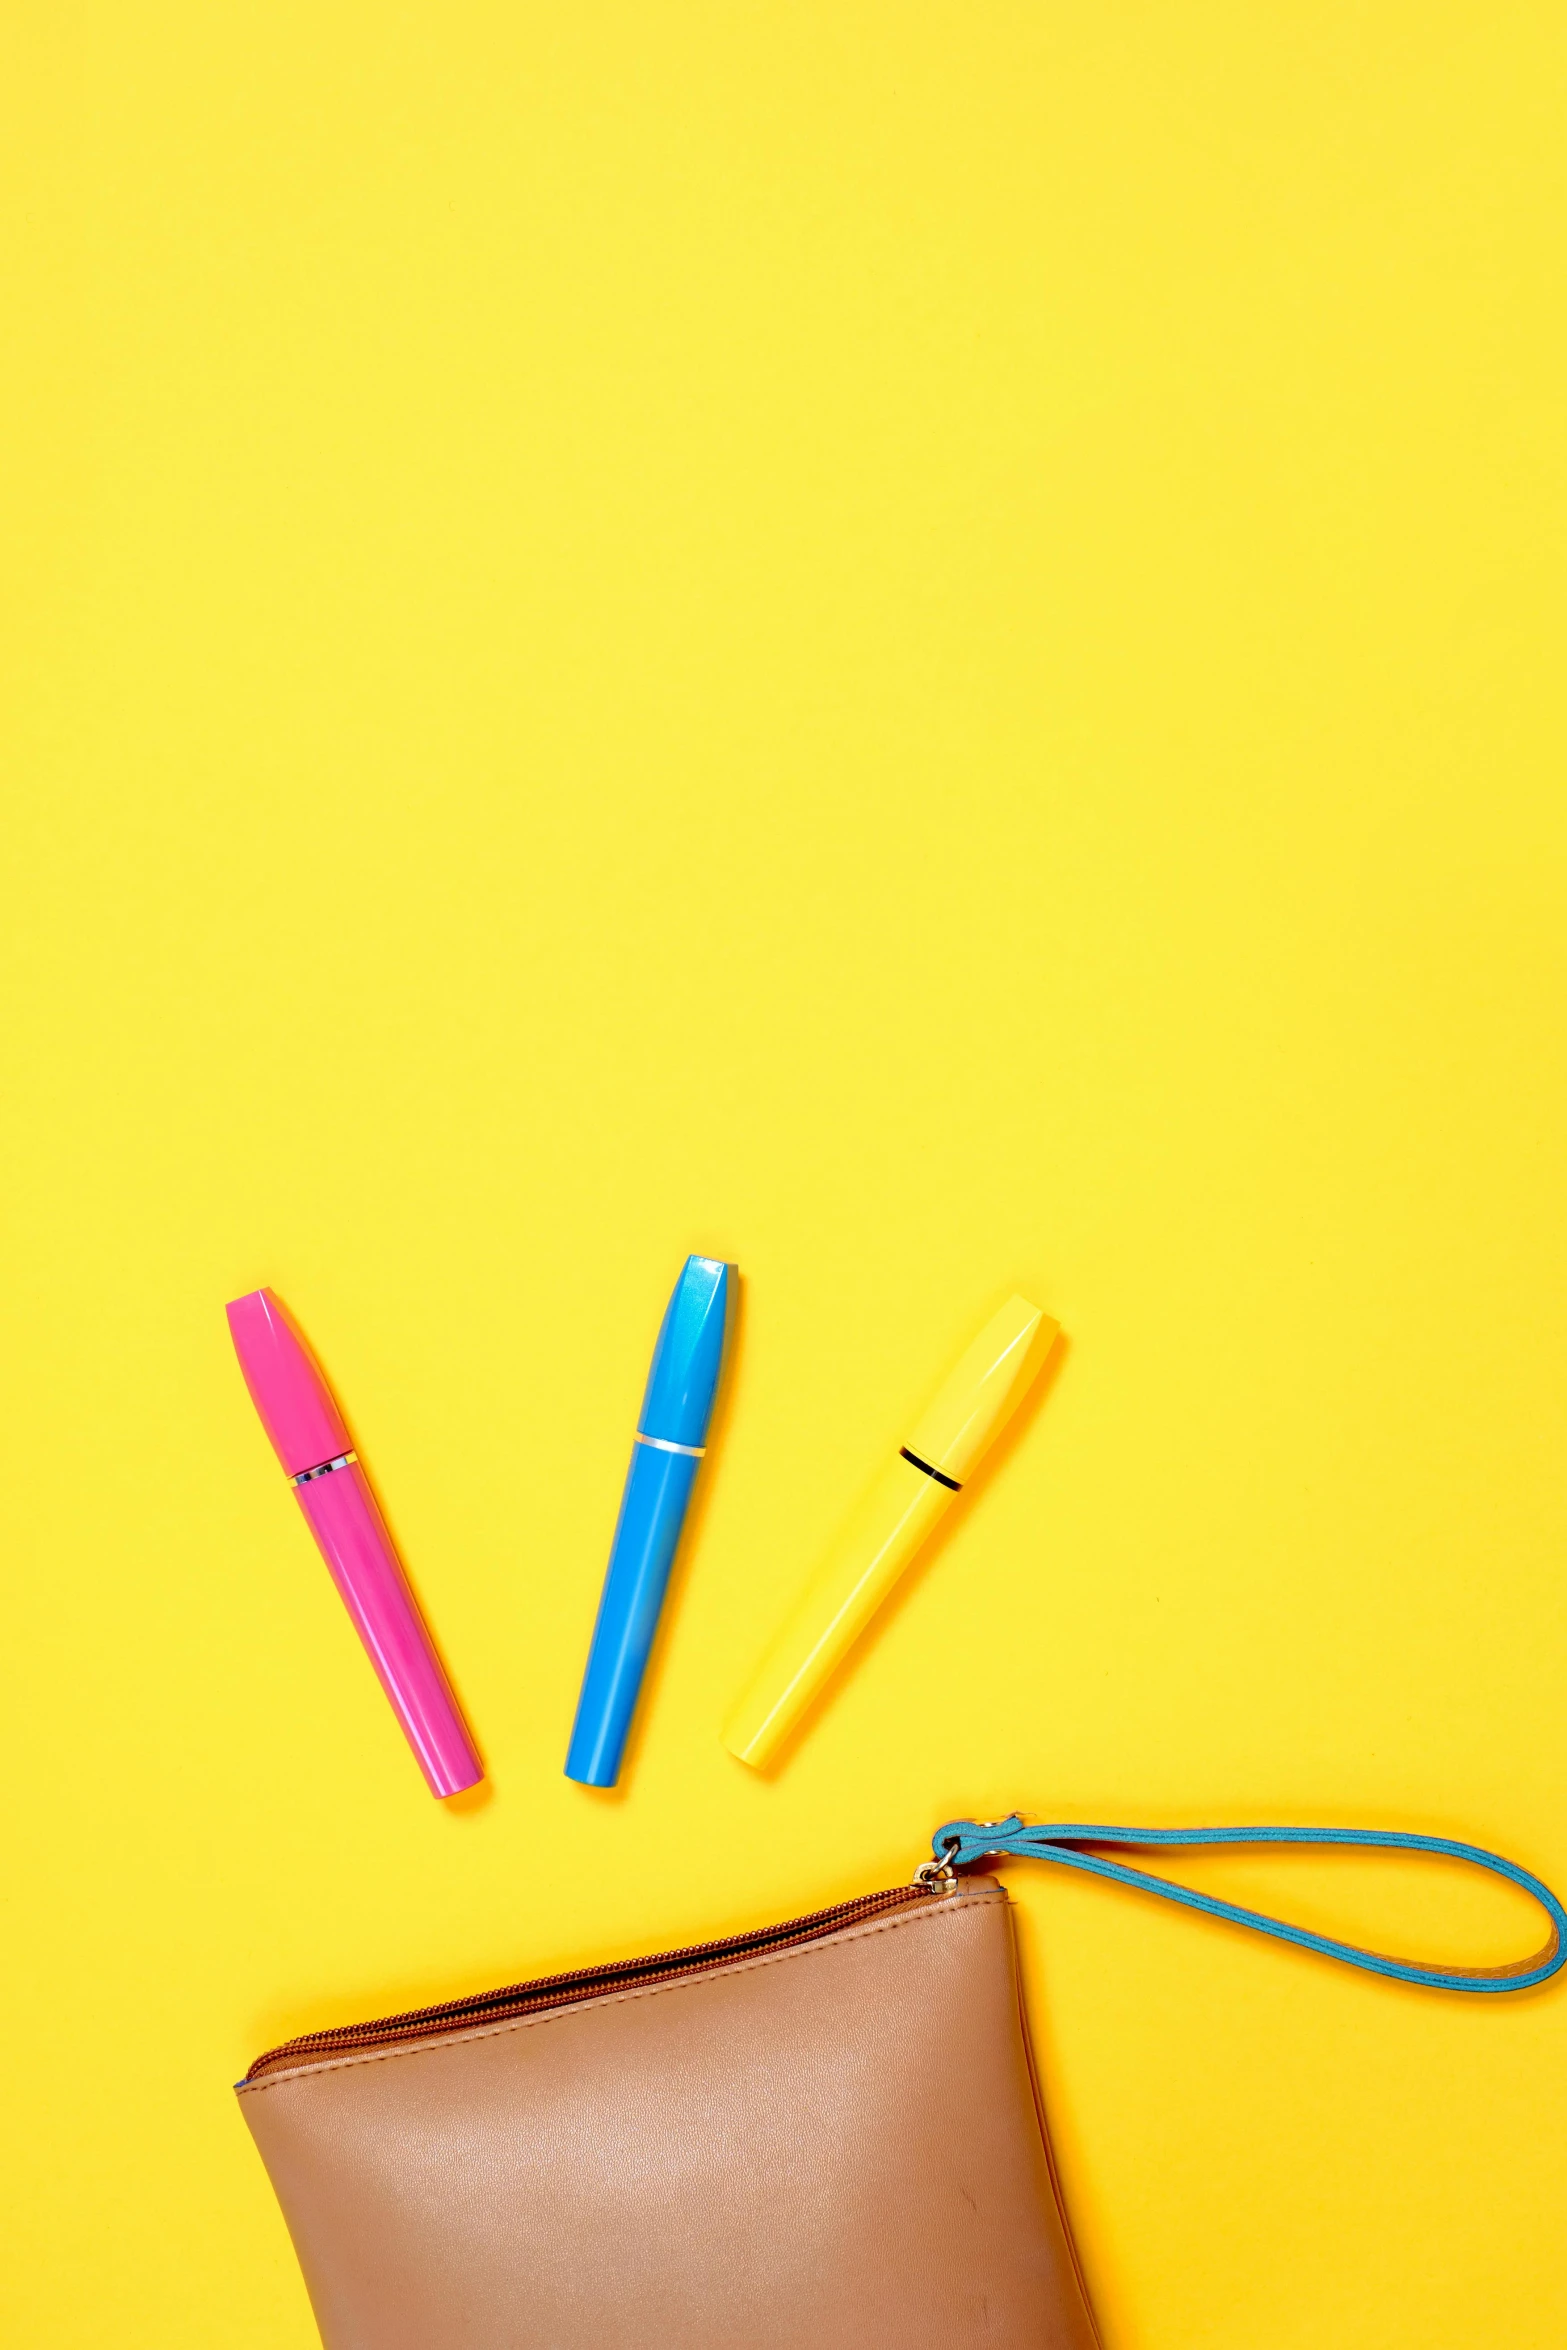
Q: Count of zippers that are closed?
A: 0